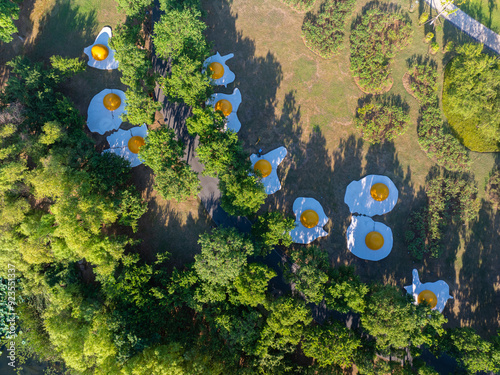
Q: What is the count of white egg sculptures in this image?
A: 10